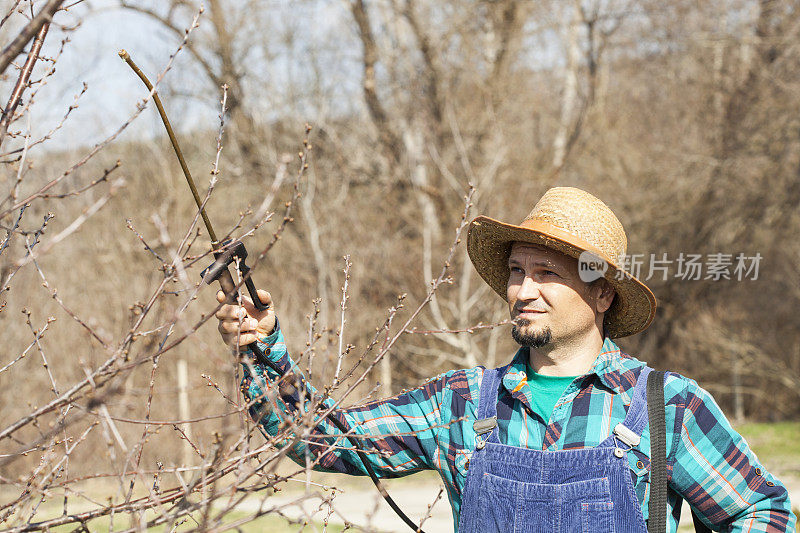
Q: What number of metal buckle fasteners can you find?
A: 2